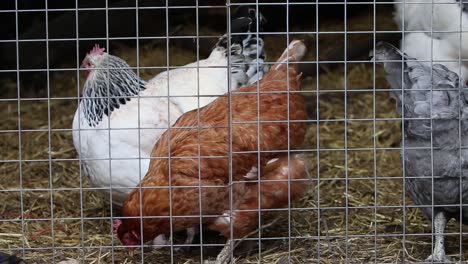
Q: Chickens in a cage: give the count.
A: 4